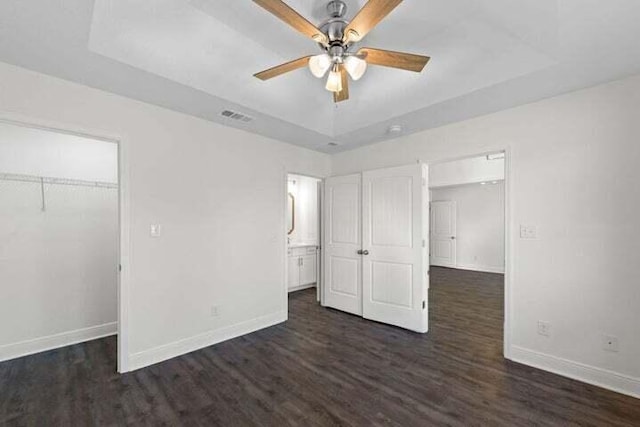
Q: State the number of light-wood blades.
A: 5